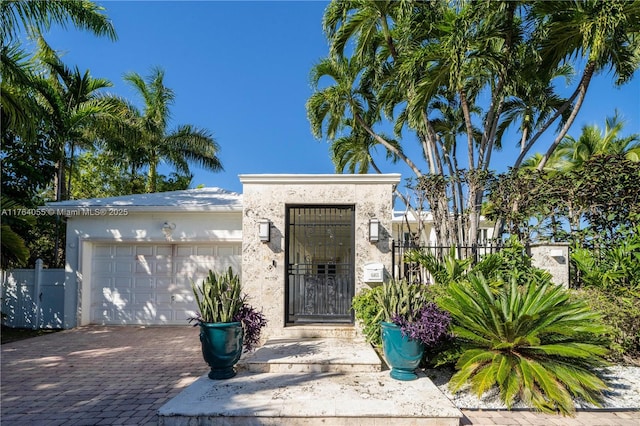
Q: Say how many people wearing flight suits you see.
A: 0